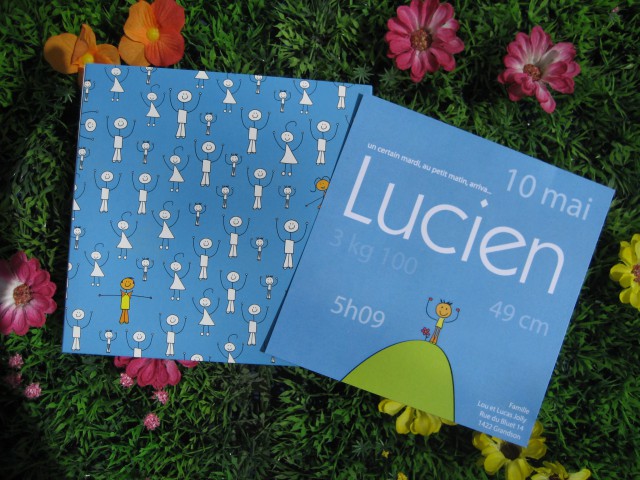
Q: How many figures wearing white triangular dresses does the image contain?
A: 14